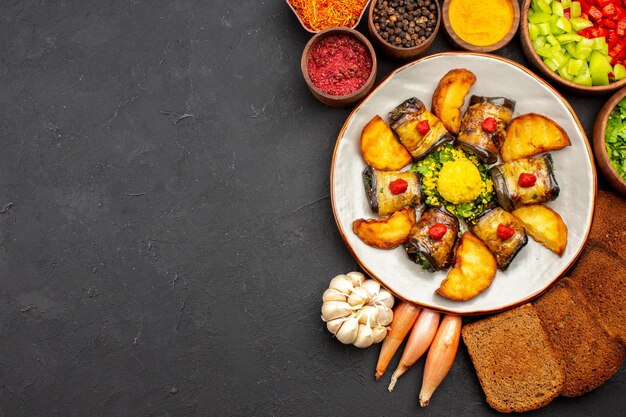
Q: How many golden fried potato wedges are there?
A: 6